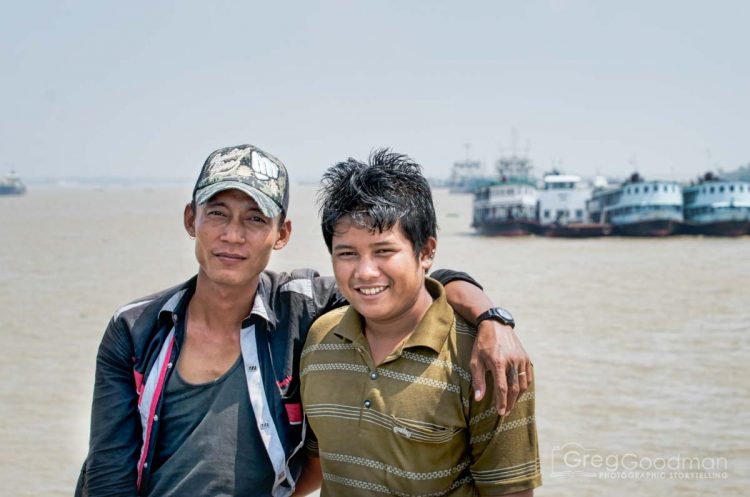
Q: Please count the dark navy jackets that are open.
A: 1